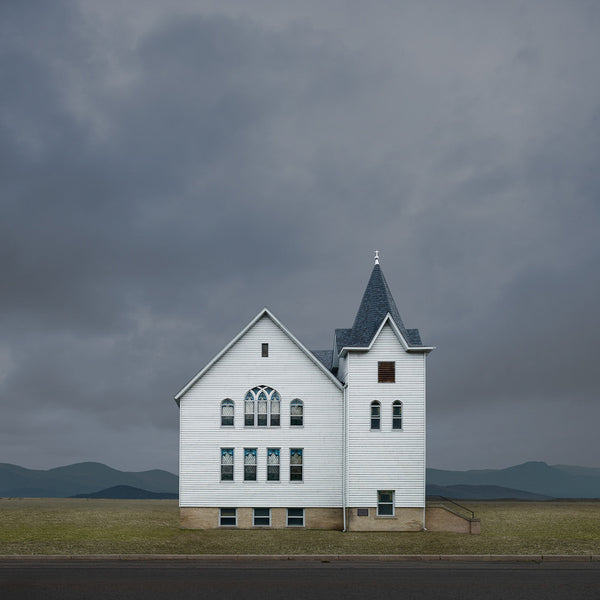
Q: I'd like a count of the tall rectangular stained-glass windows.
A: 4